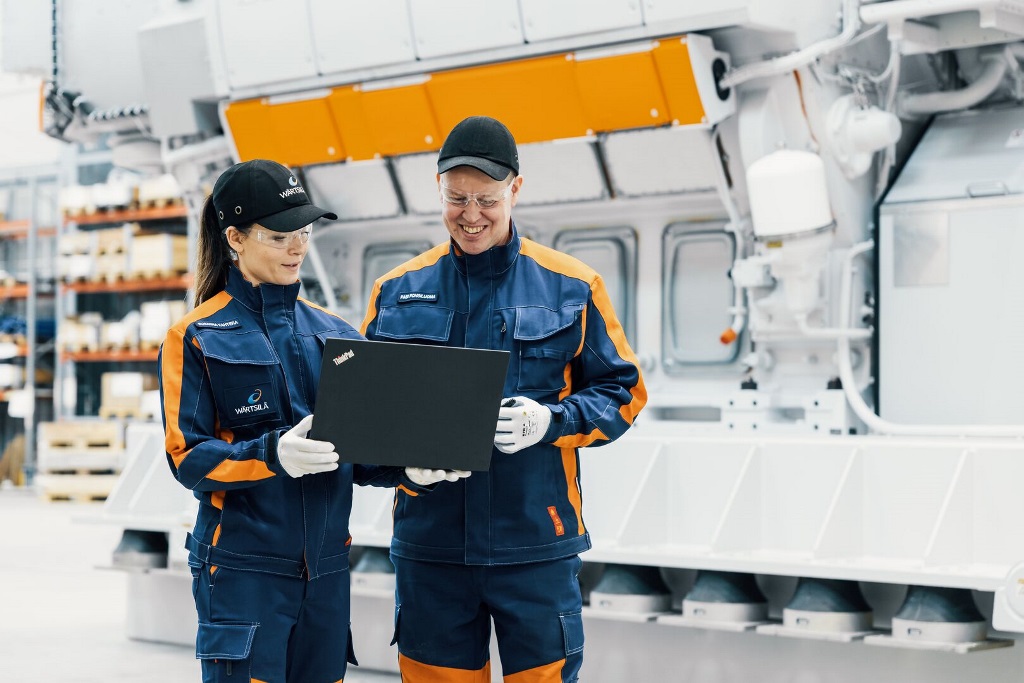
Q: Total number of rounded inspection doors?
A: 3